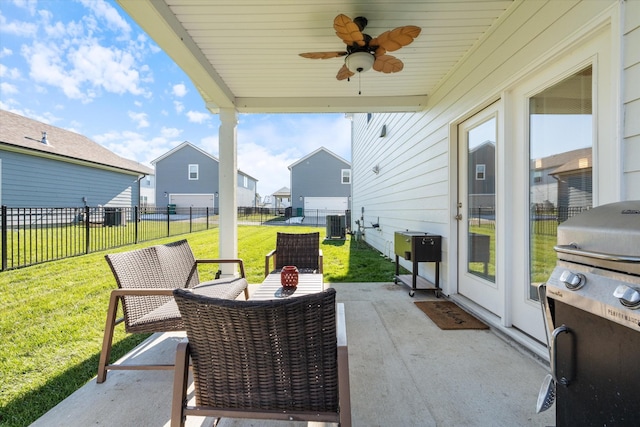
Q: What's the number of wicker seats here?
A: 3